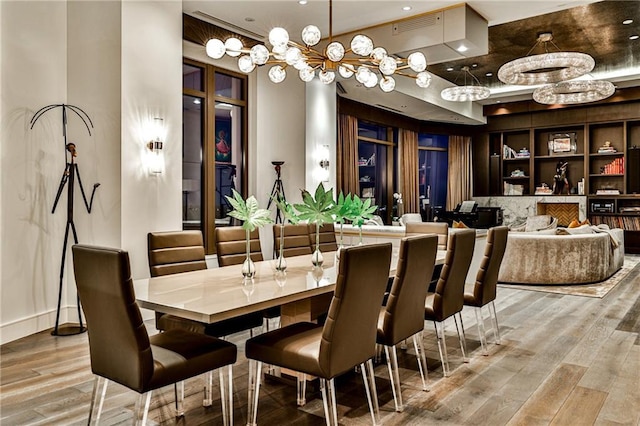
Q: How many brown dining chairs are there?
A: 10